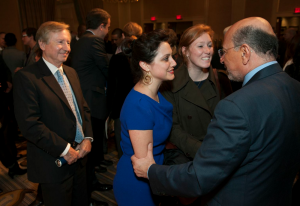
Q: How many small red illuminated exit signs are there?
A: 3